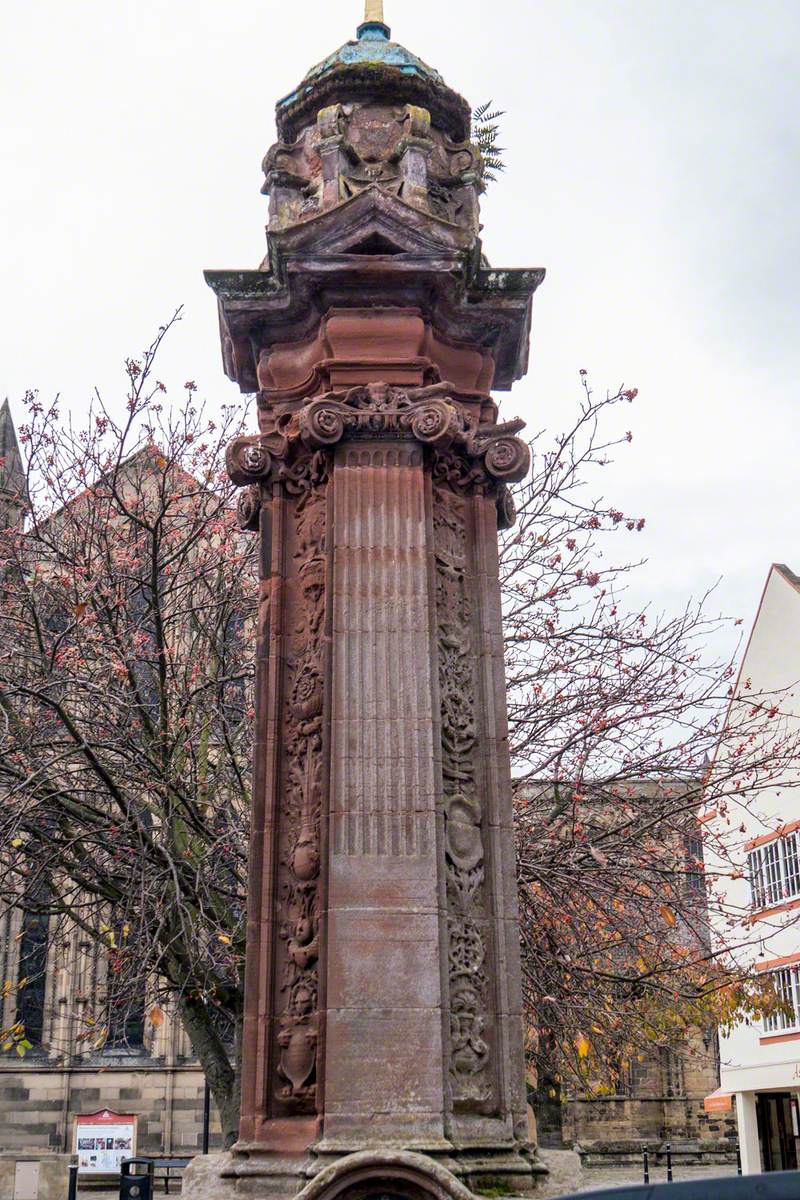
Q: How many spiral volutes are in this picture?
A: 6